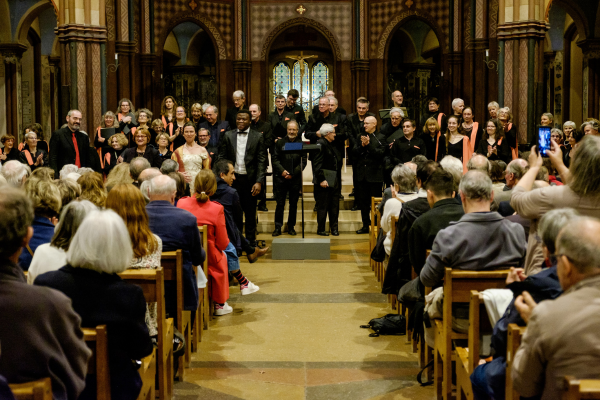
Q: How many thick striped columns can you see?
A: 2